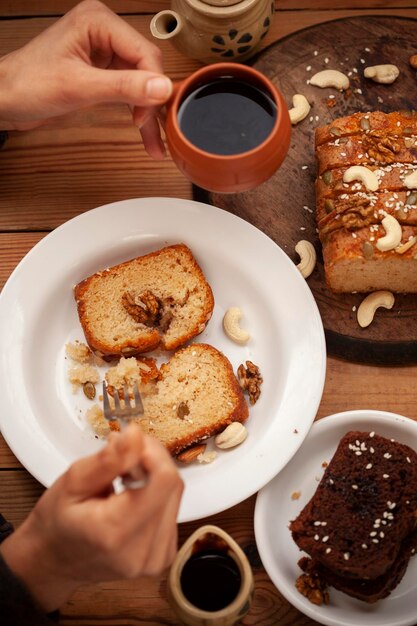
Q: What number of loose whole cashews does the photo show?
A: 7